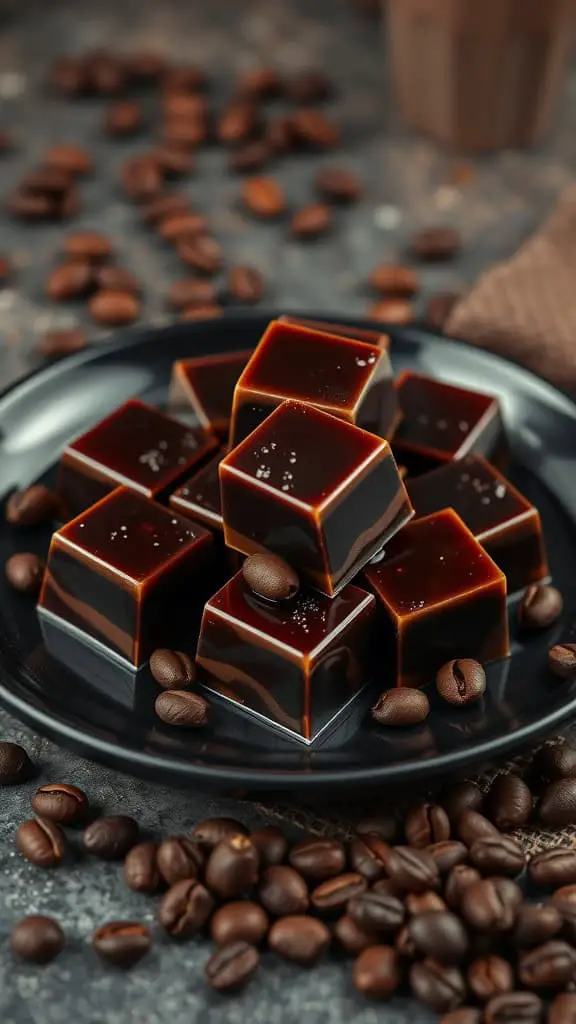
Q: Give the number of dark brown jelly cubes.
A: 11